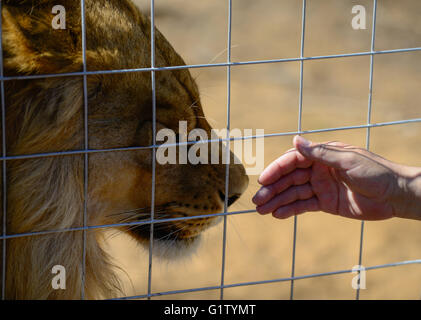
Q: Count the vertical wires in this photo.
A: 6